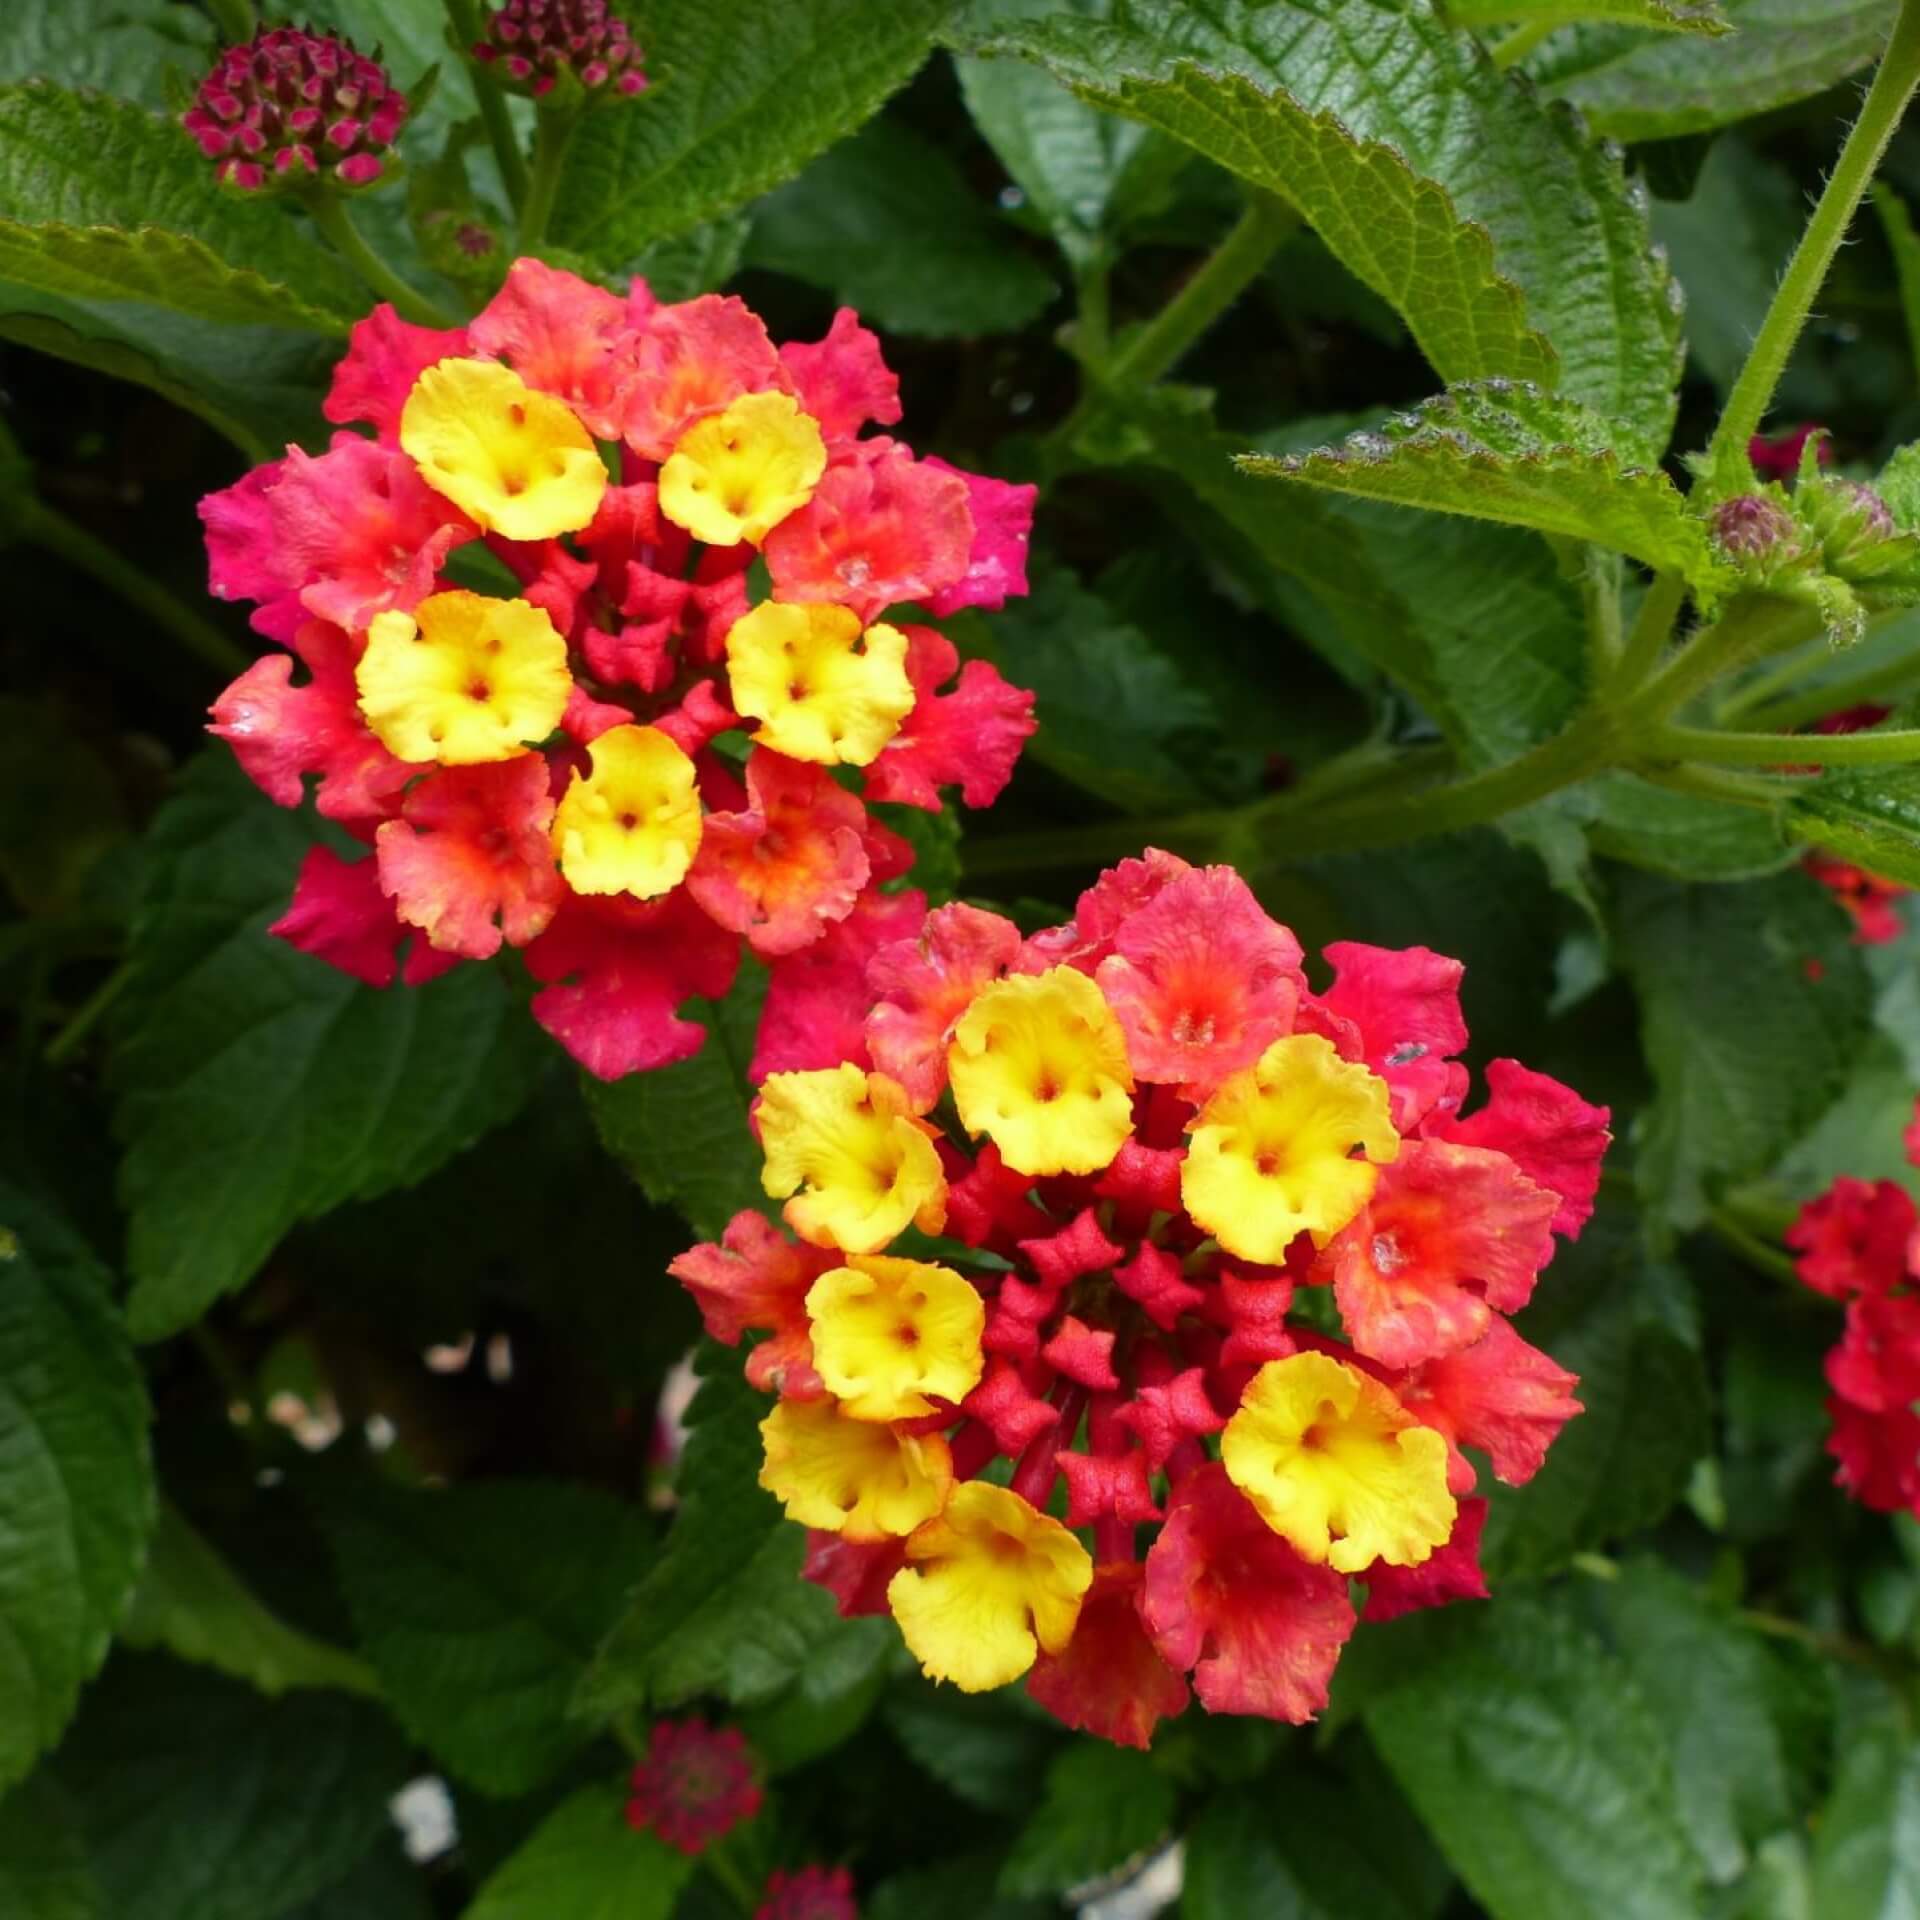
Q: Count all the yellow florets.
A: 12